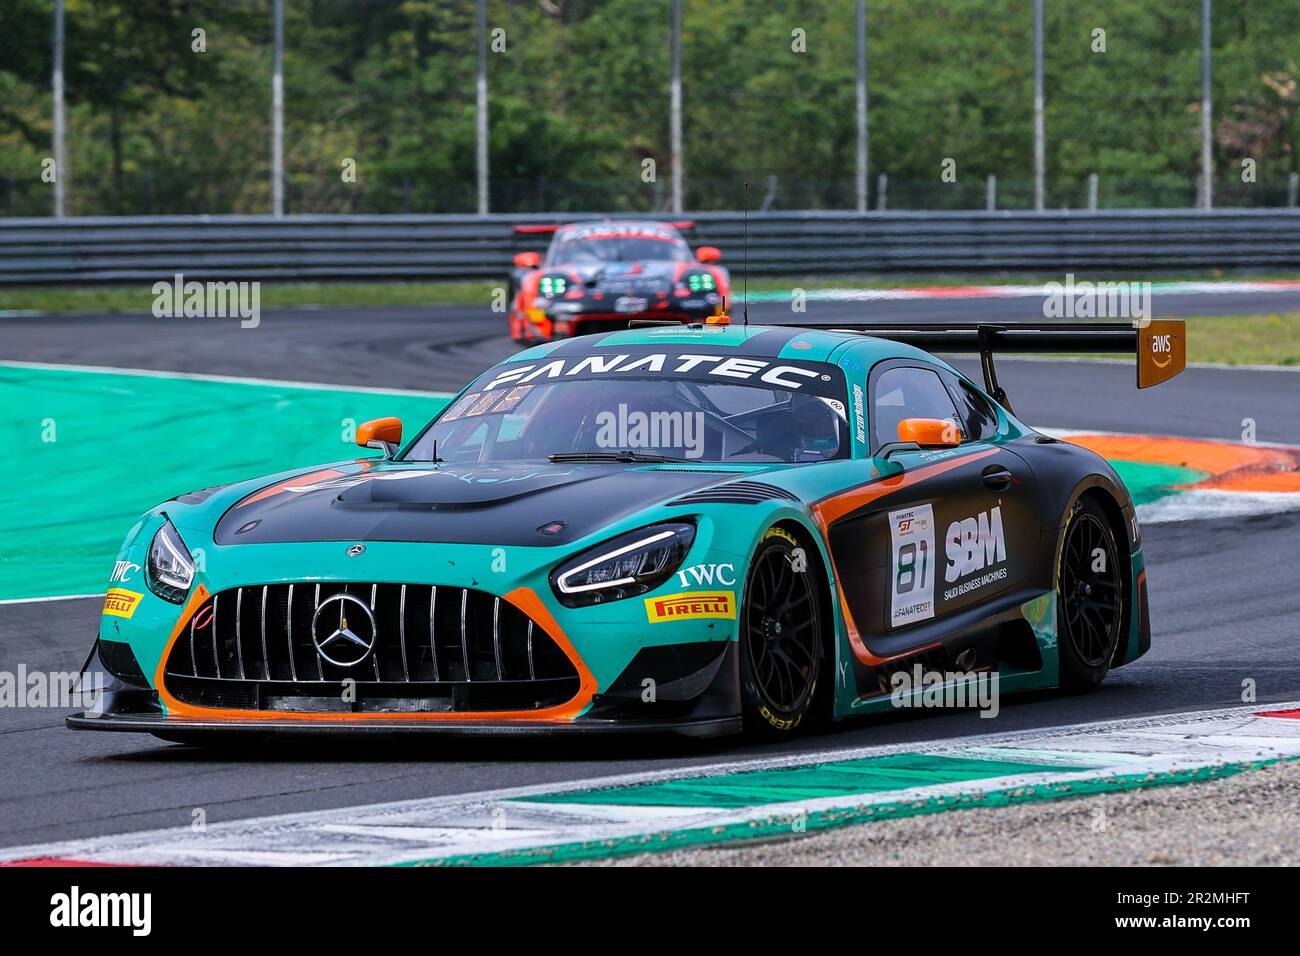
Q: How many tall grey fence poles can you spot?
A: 7